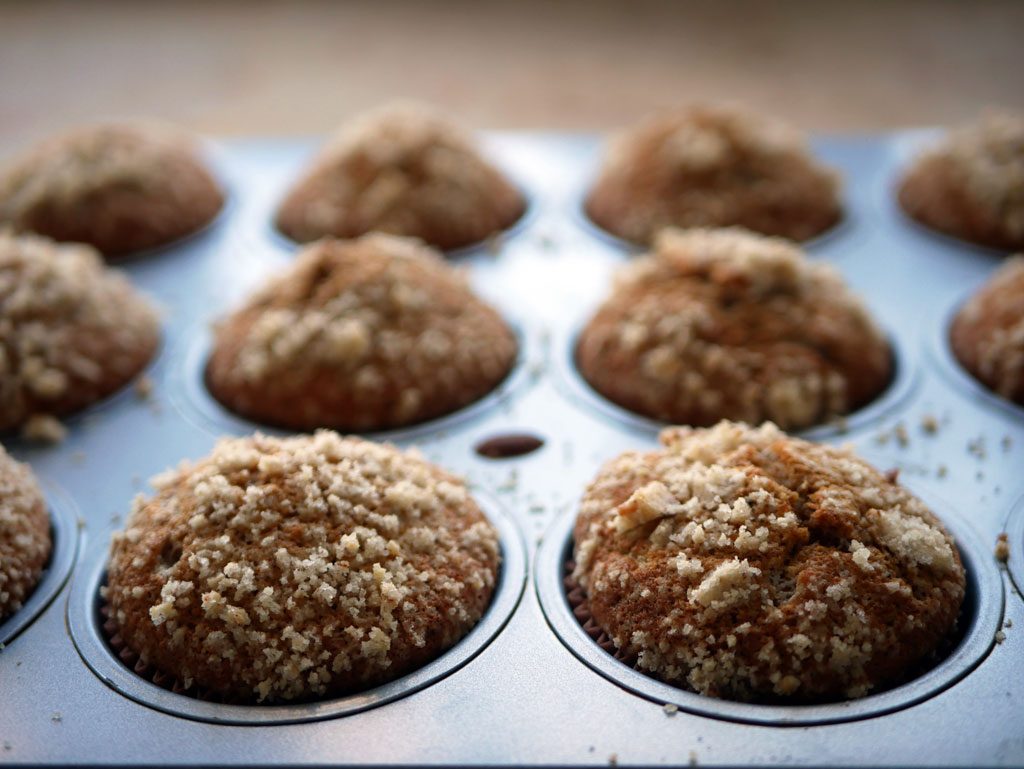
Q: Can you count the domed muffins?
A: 11